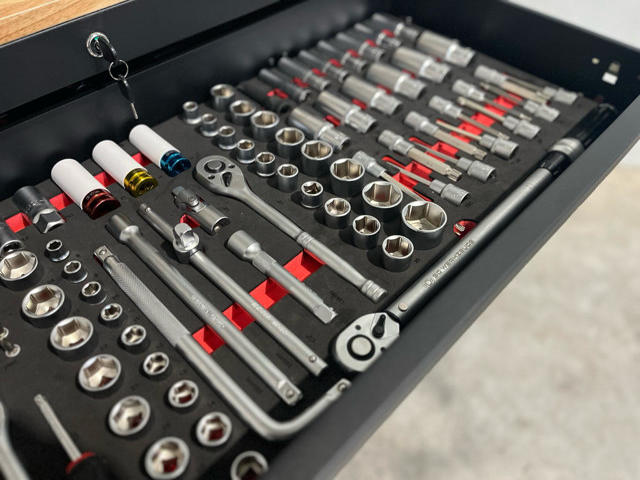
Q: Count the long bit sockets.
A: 12